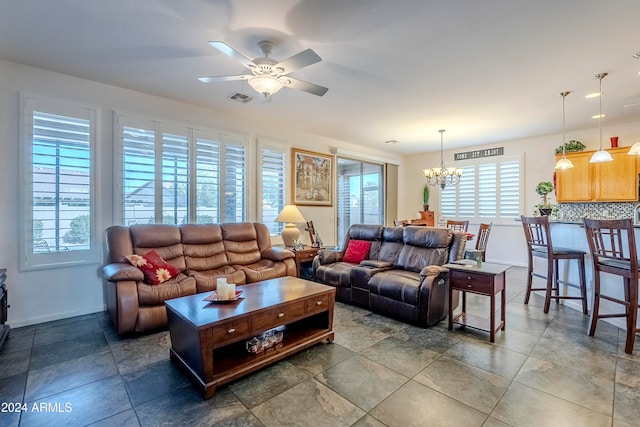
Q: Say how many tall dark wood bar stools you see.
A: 2